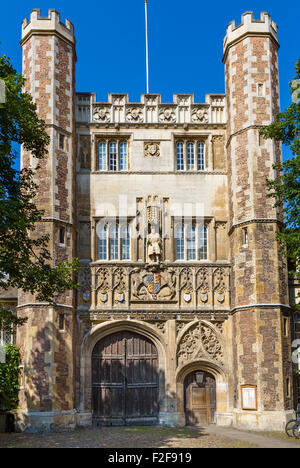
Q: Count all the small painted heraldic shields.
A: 6